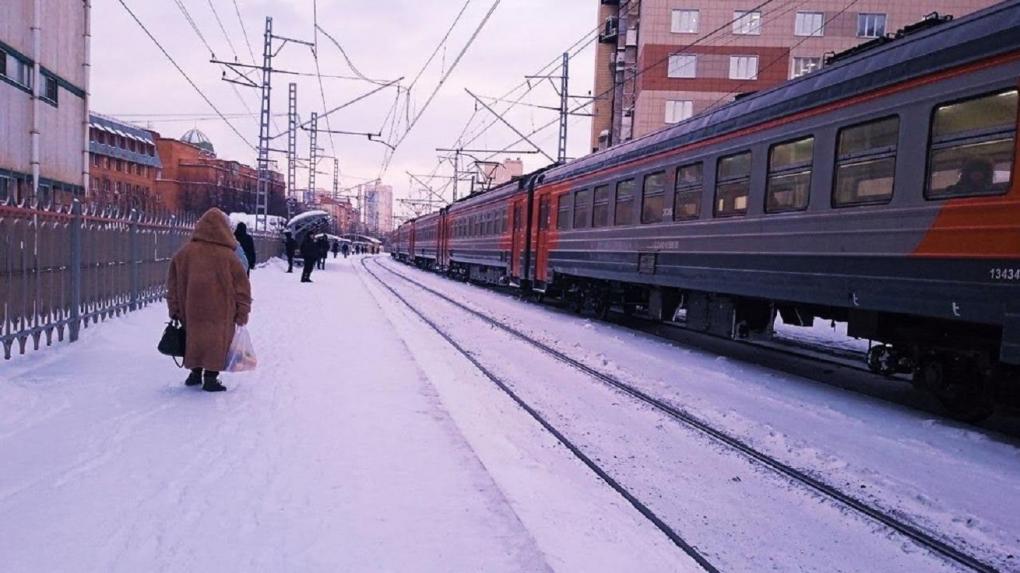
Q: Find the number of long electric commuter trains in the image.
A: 1